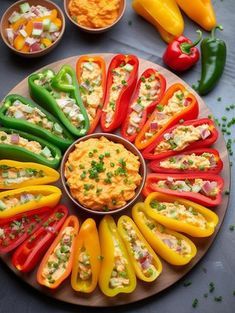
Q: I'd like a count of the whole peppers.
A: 4